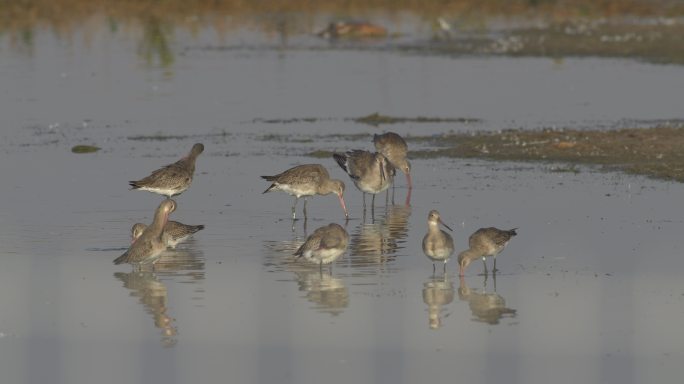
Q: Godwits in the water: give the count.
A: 9